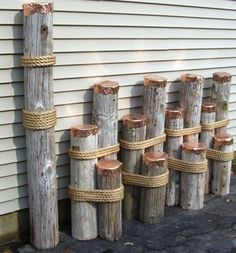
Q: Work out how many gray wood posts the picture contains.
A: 13